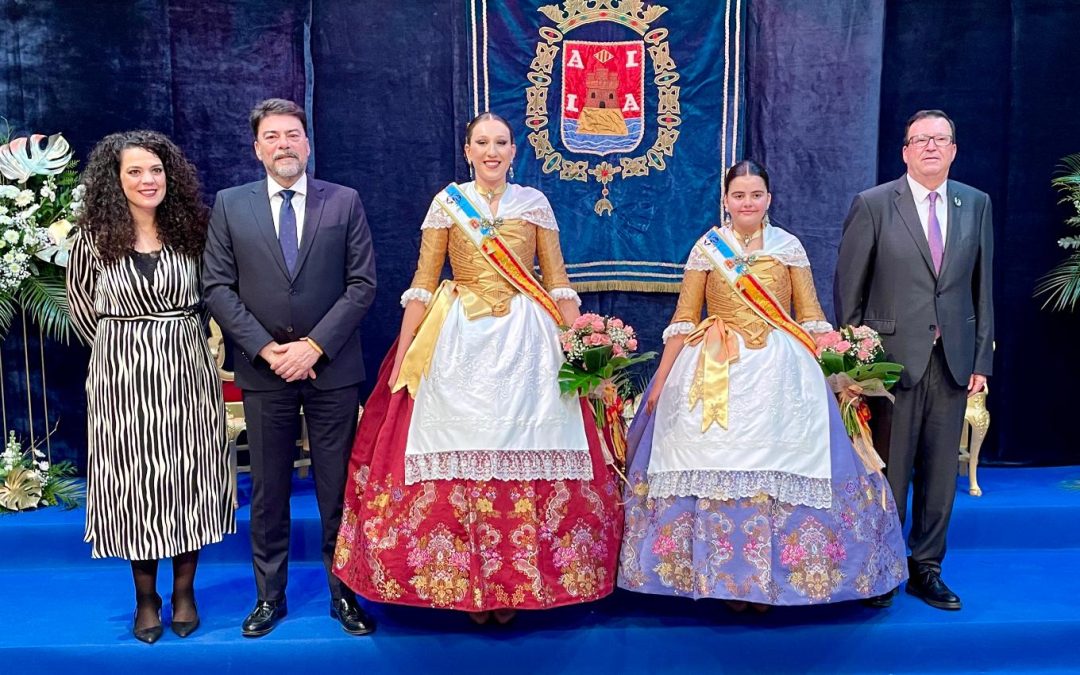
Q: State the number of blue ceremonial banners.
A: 1